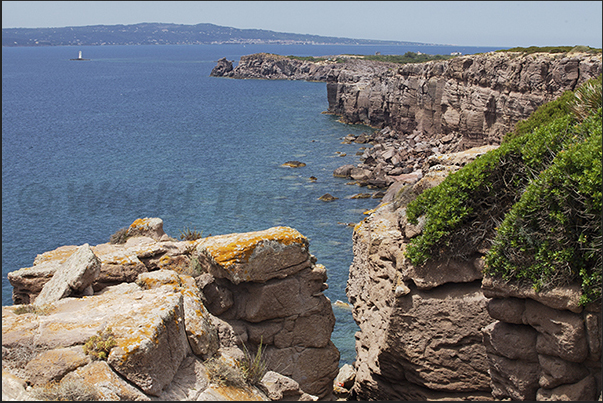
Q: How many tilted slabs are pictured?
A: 1